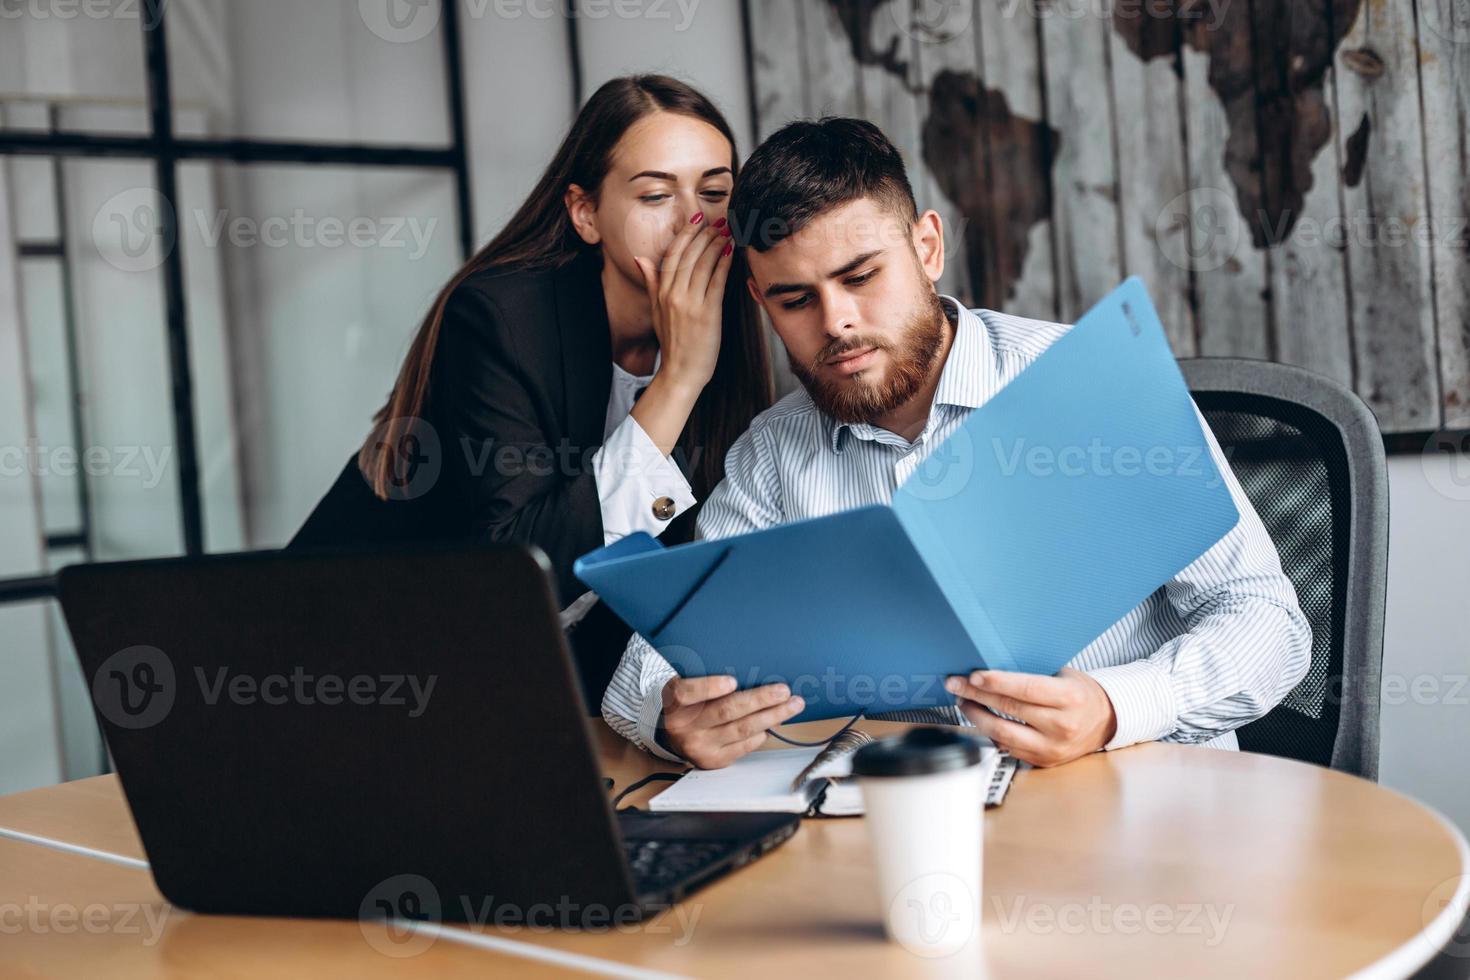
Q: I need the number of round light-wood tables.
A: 1